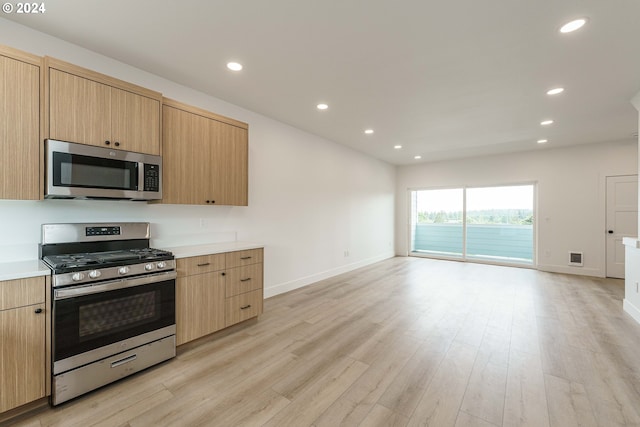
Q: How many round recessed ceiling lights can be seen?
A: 9